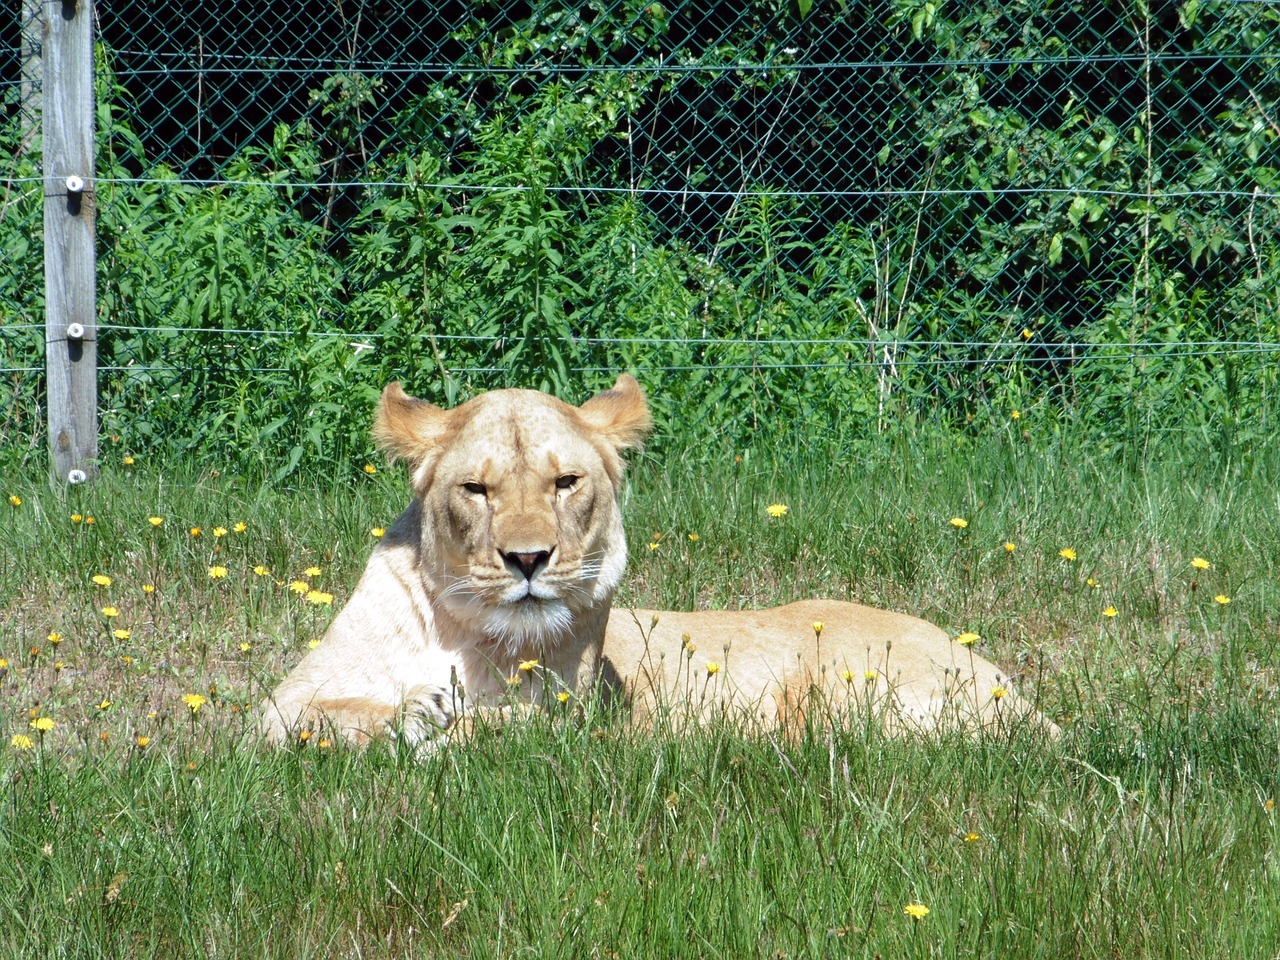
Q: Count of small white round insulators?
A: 3